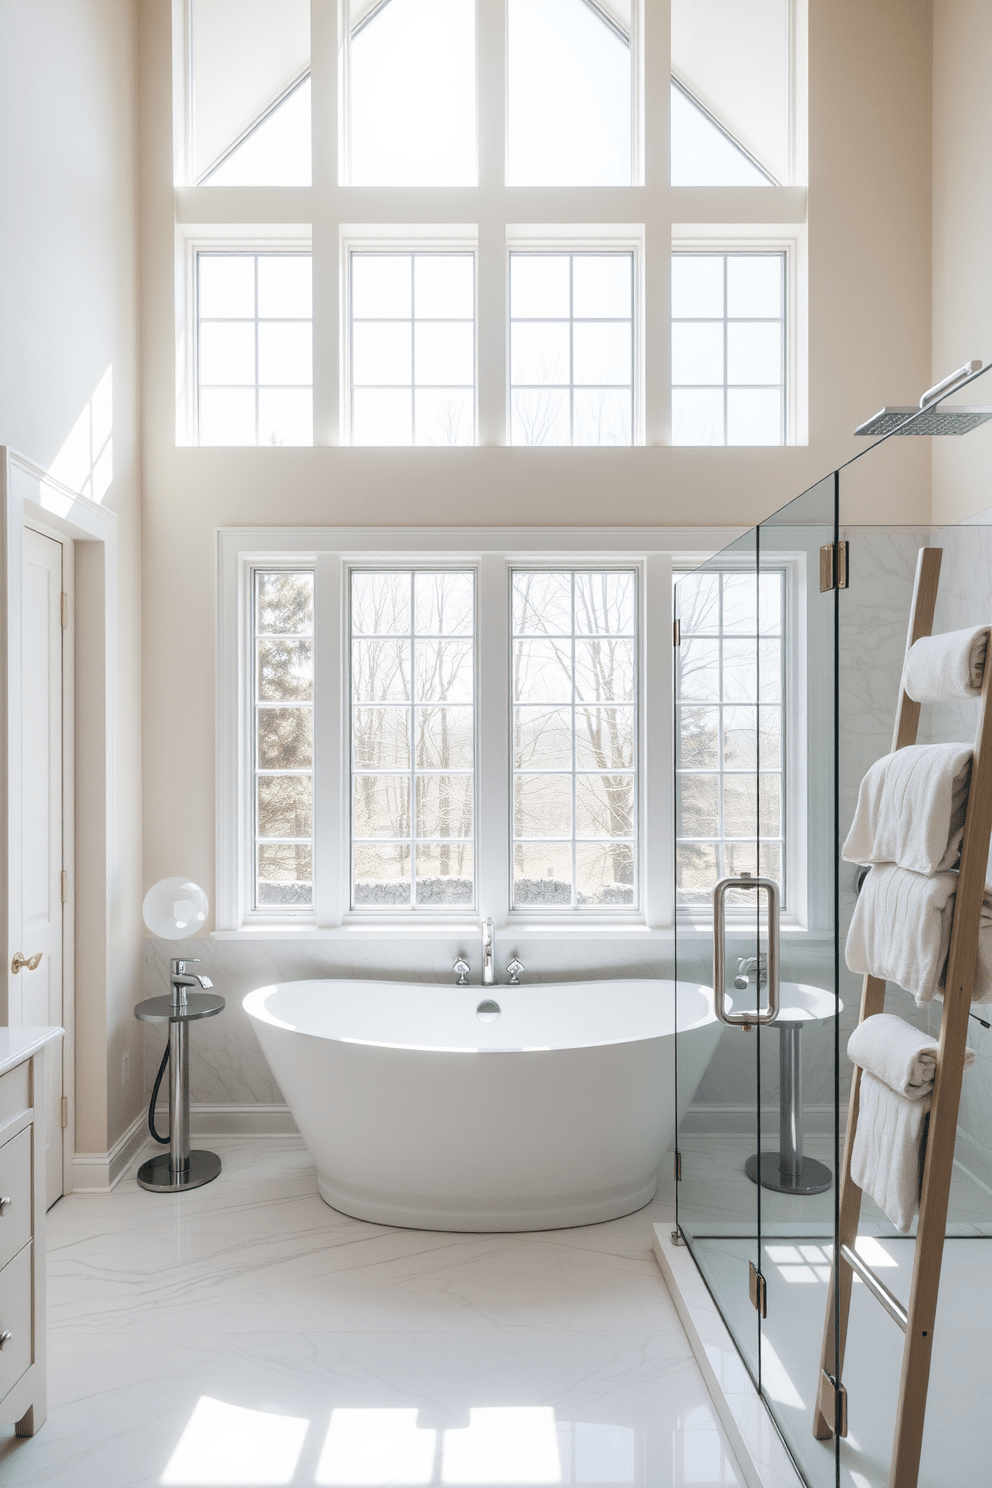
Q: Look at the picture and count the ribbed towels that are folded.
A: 3